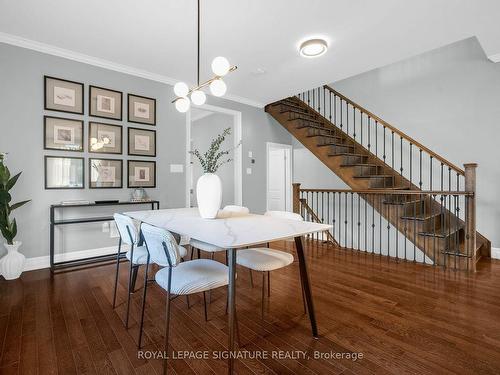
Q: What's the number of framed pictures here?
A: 9